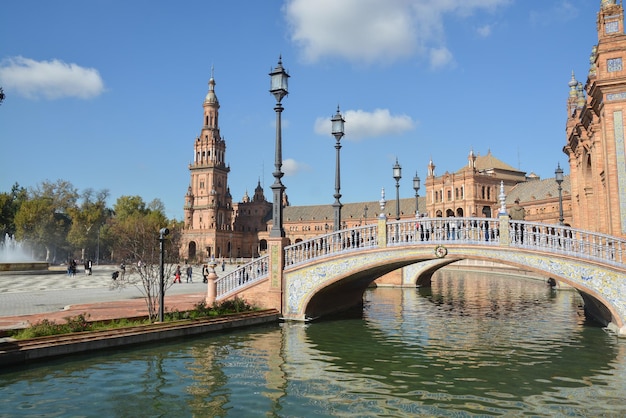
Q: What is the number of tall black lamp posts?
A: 5